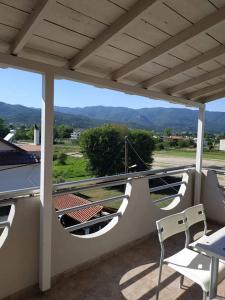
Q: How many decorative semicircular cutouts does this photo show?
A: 4